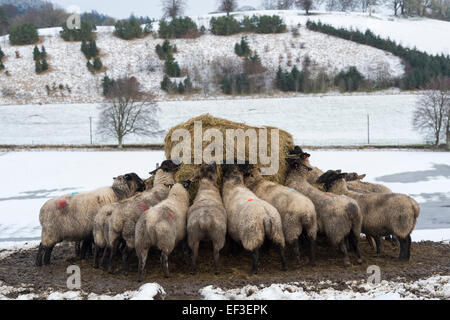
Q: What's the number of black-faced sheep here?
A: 11